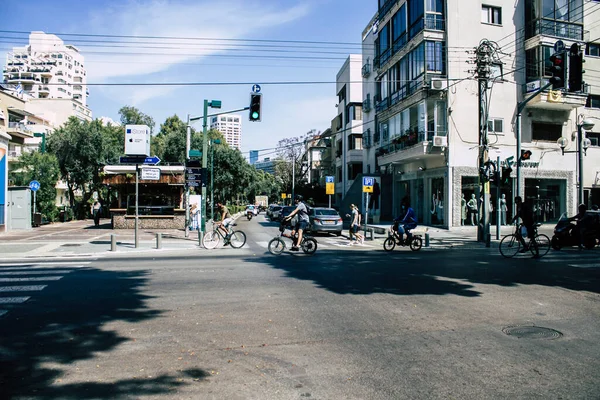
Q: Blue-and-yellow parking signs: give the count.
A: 2